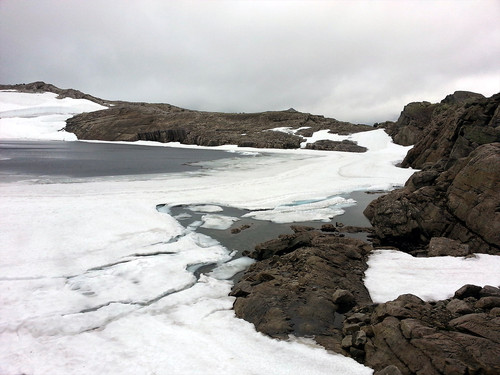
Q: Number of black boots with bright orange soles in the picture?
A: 0